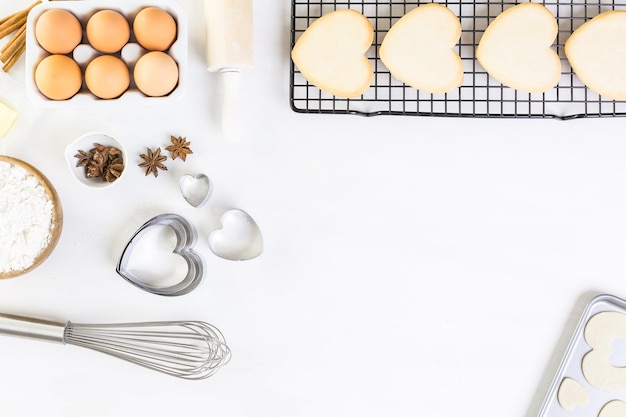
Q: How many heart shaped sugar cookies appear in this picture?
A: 4